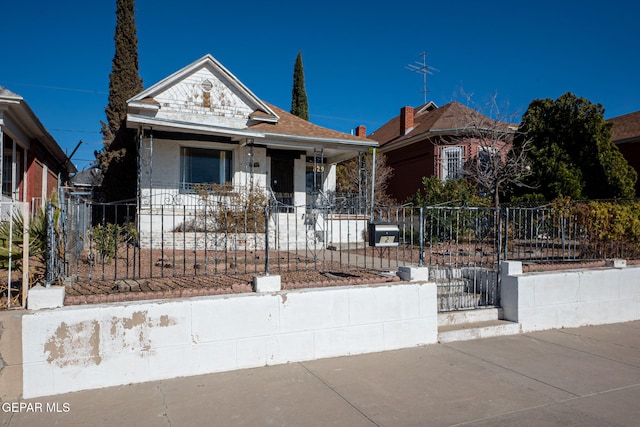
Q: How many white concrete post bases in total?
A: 5